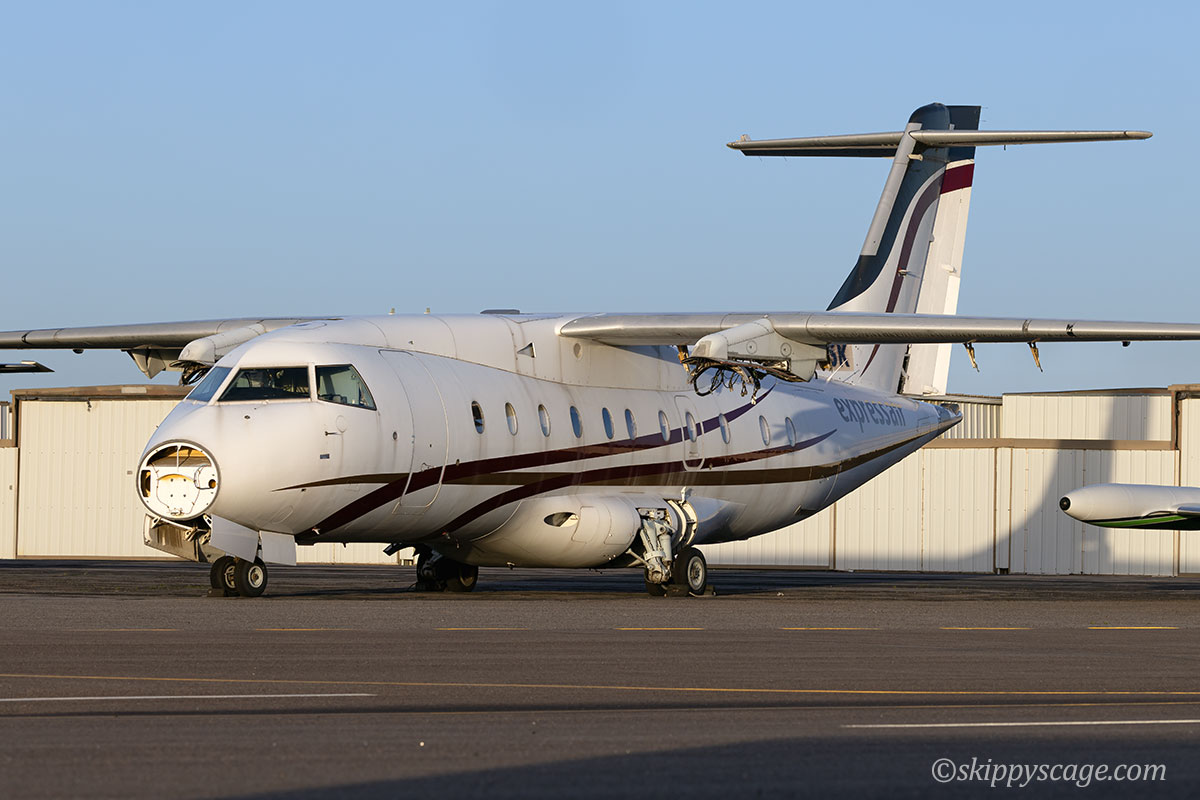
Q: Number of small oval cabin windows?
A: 11